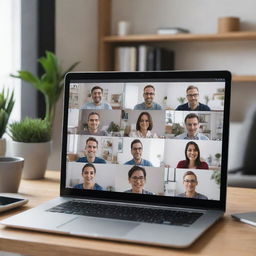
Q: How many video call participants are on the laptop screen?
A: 12